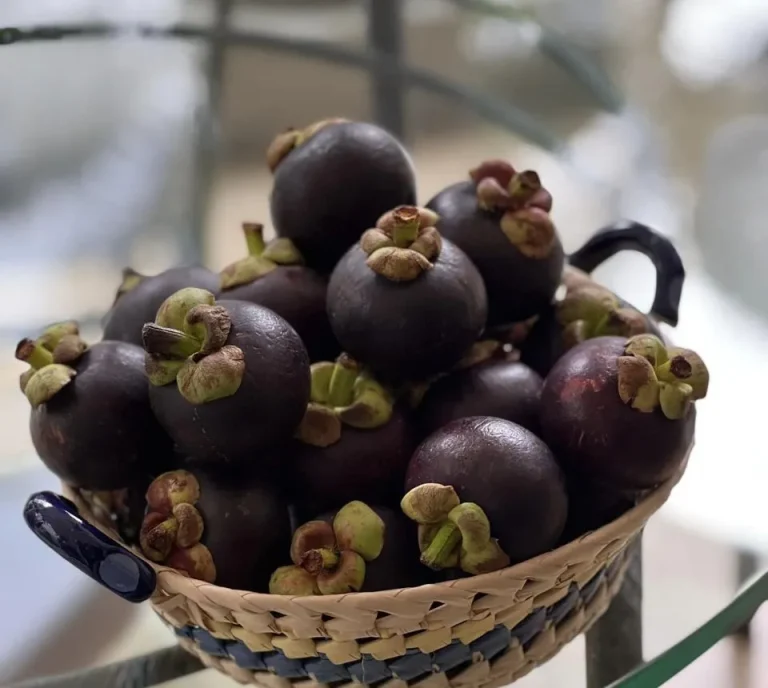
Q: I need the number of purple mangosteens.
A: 14